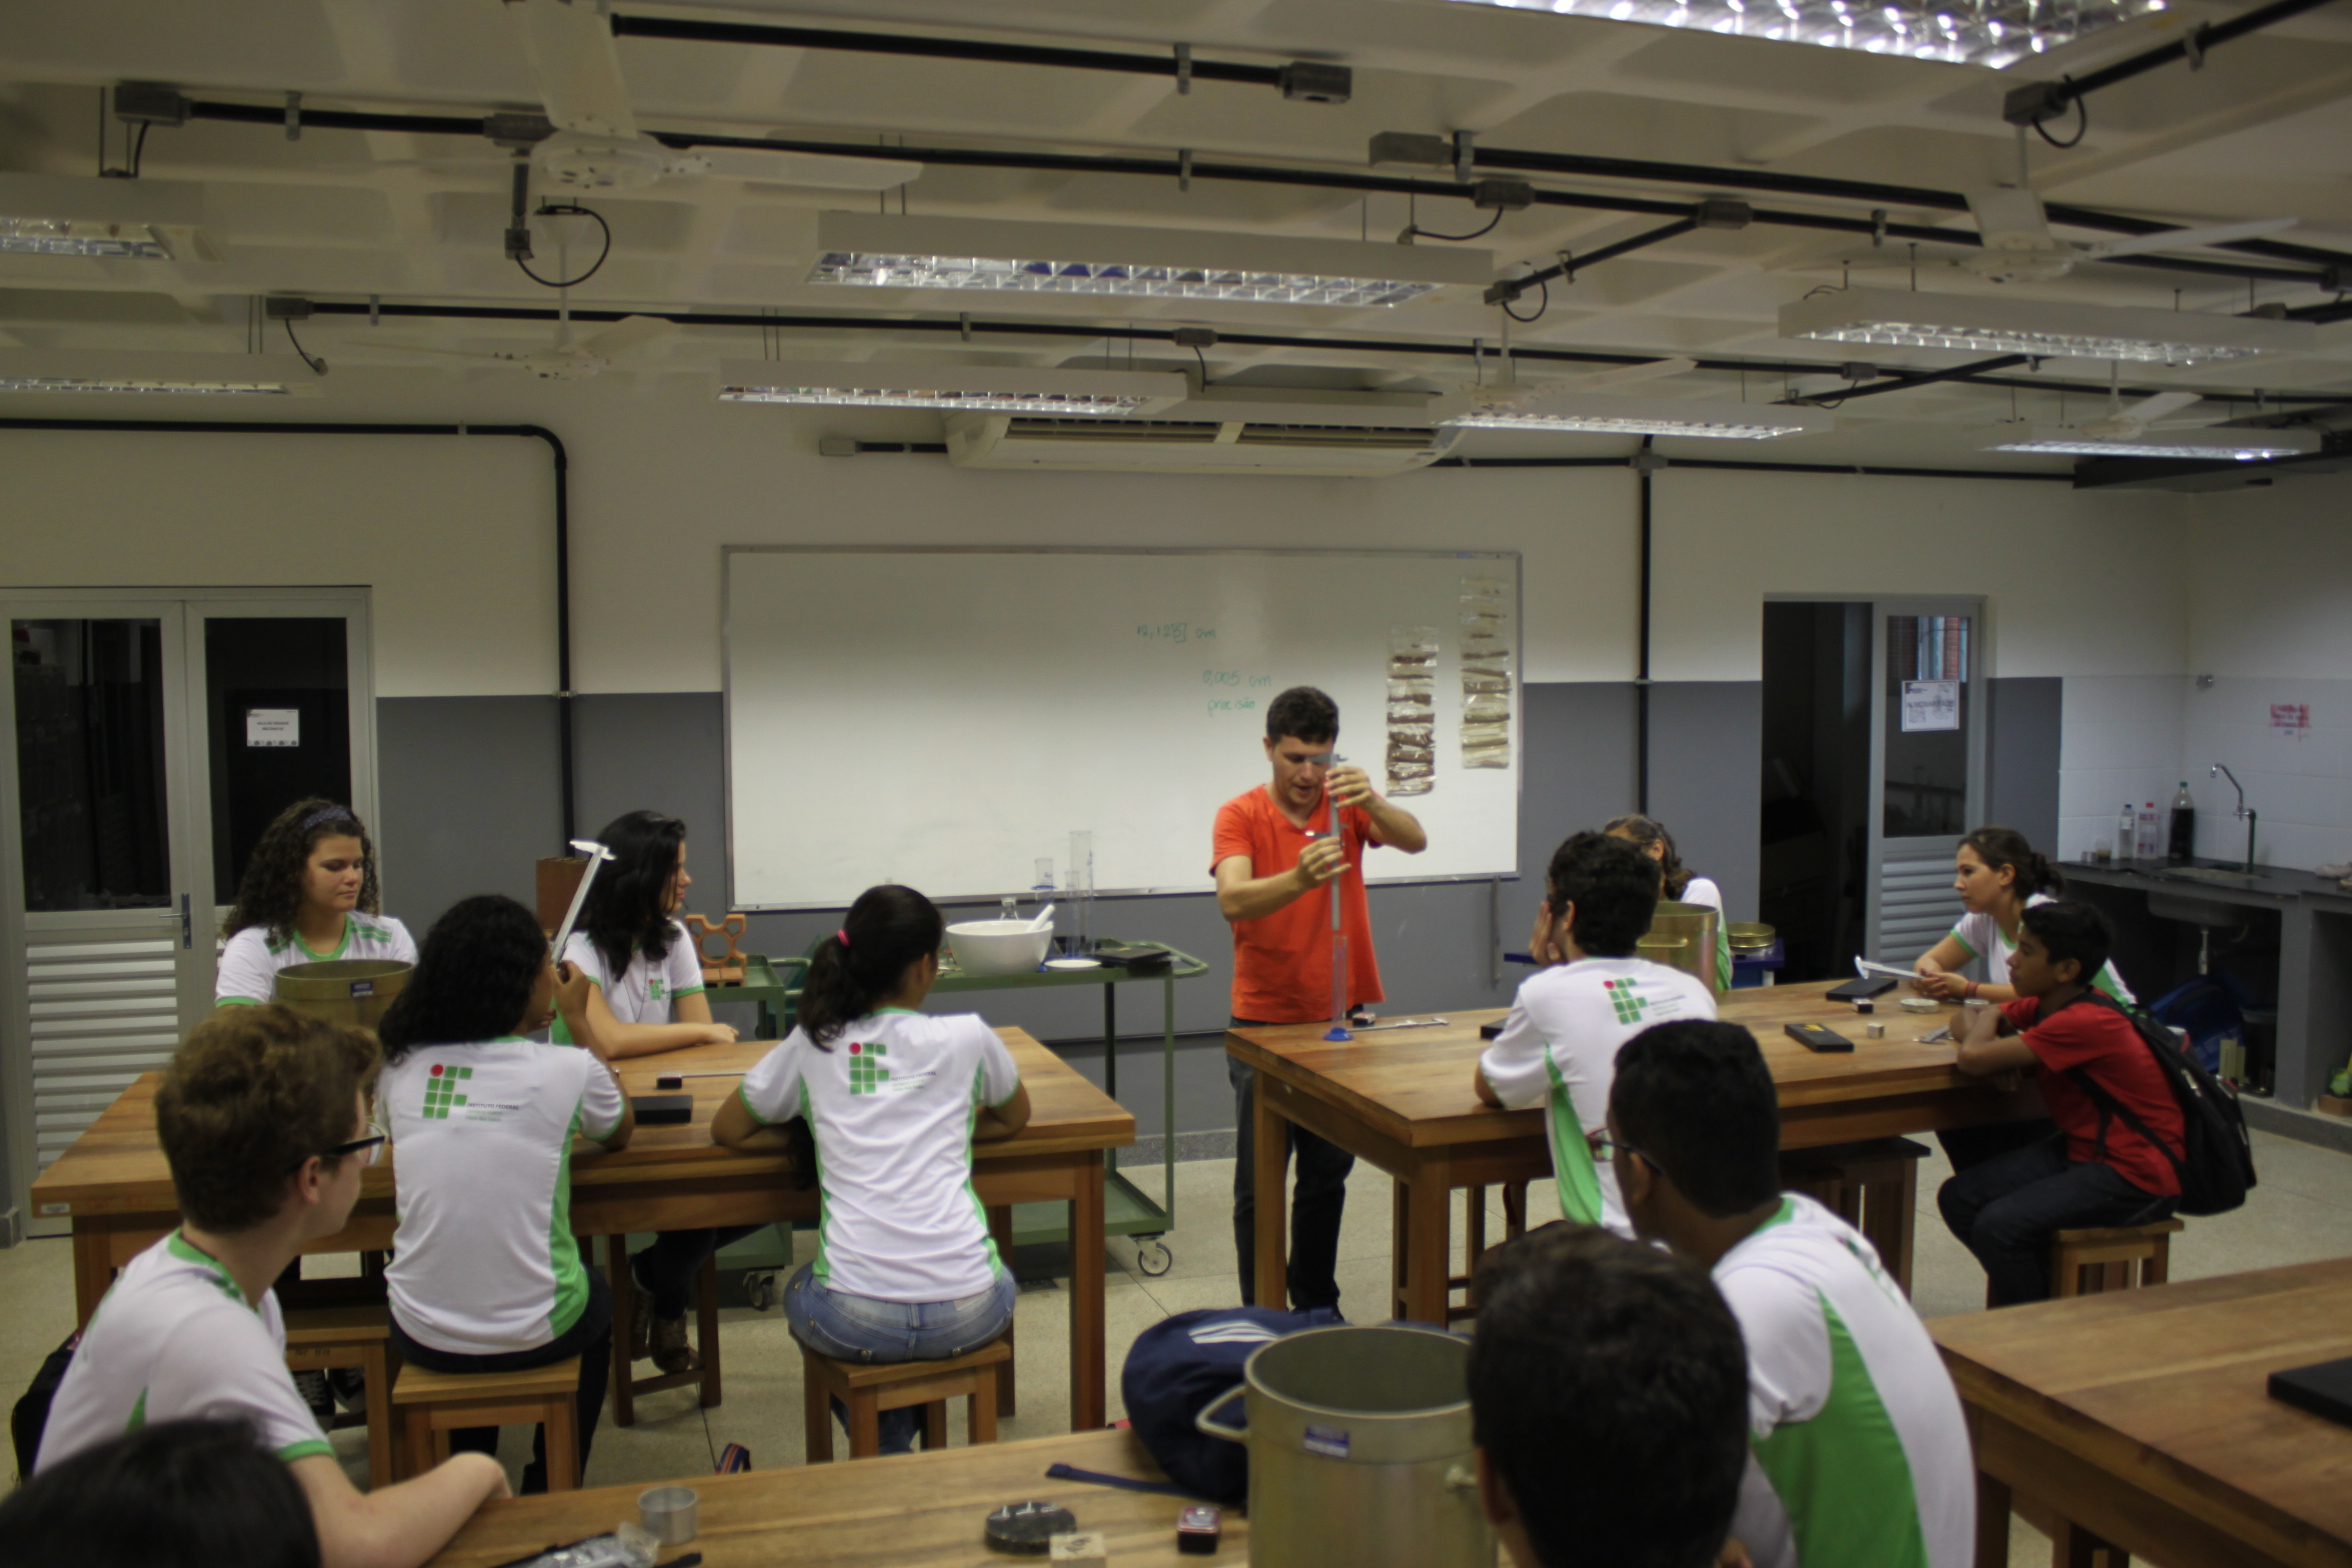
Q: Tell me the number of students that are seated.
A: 12